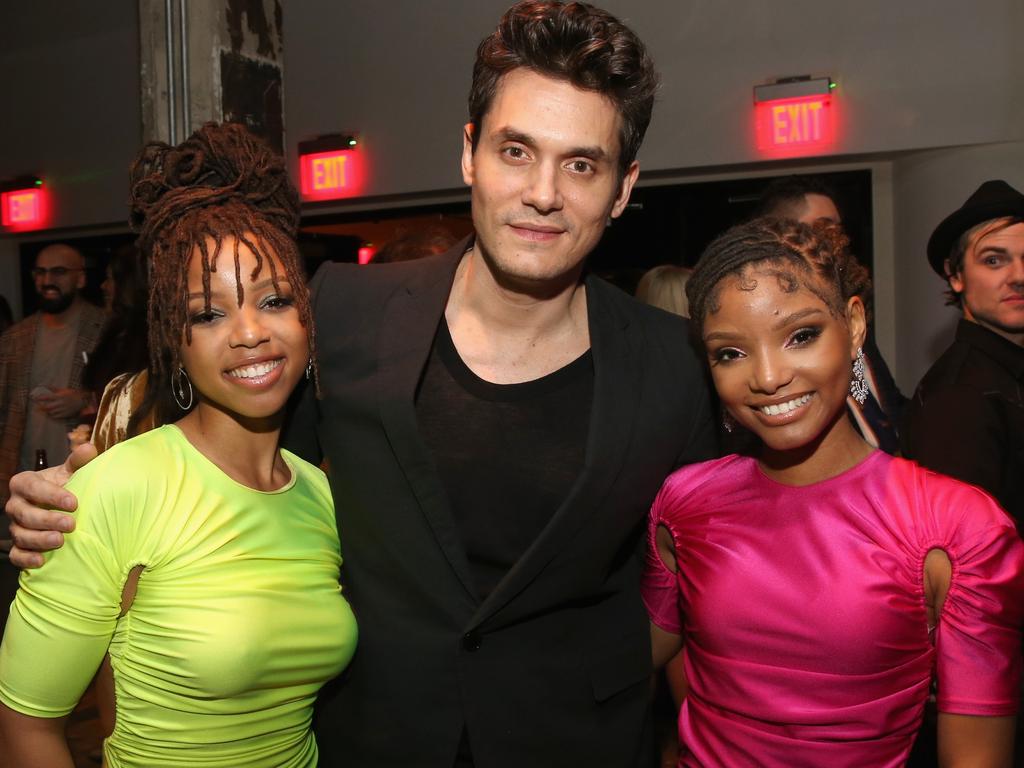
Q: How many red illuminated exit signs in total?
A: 3